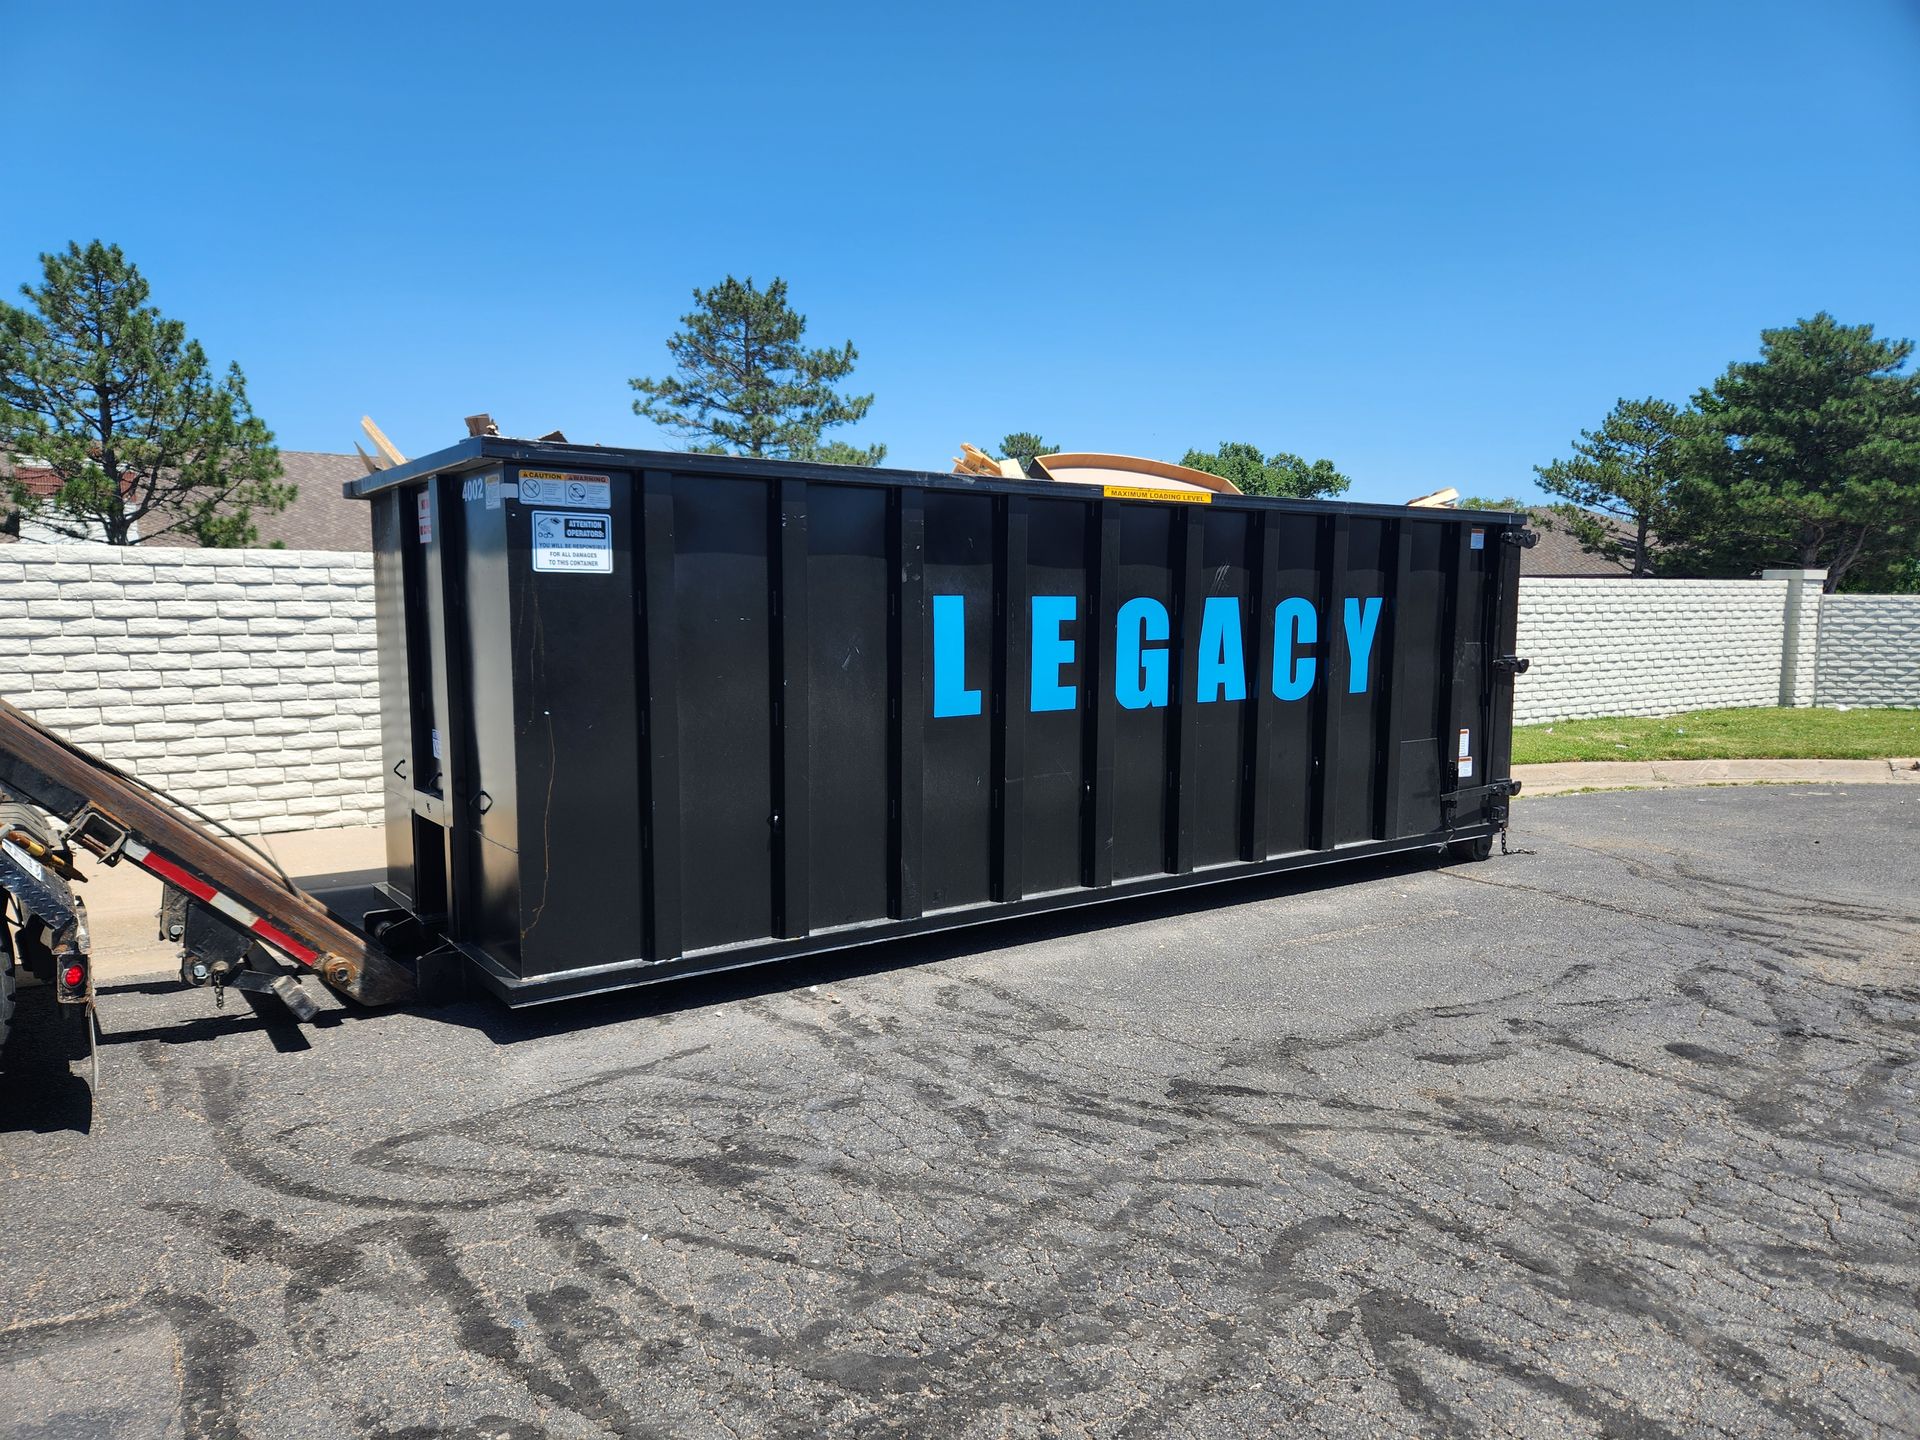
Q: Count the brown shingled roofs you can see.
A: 2